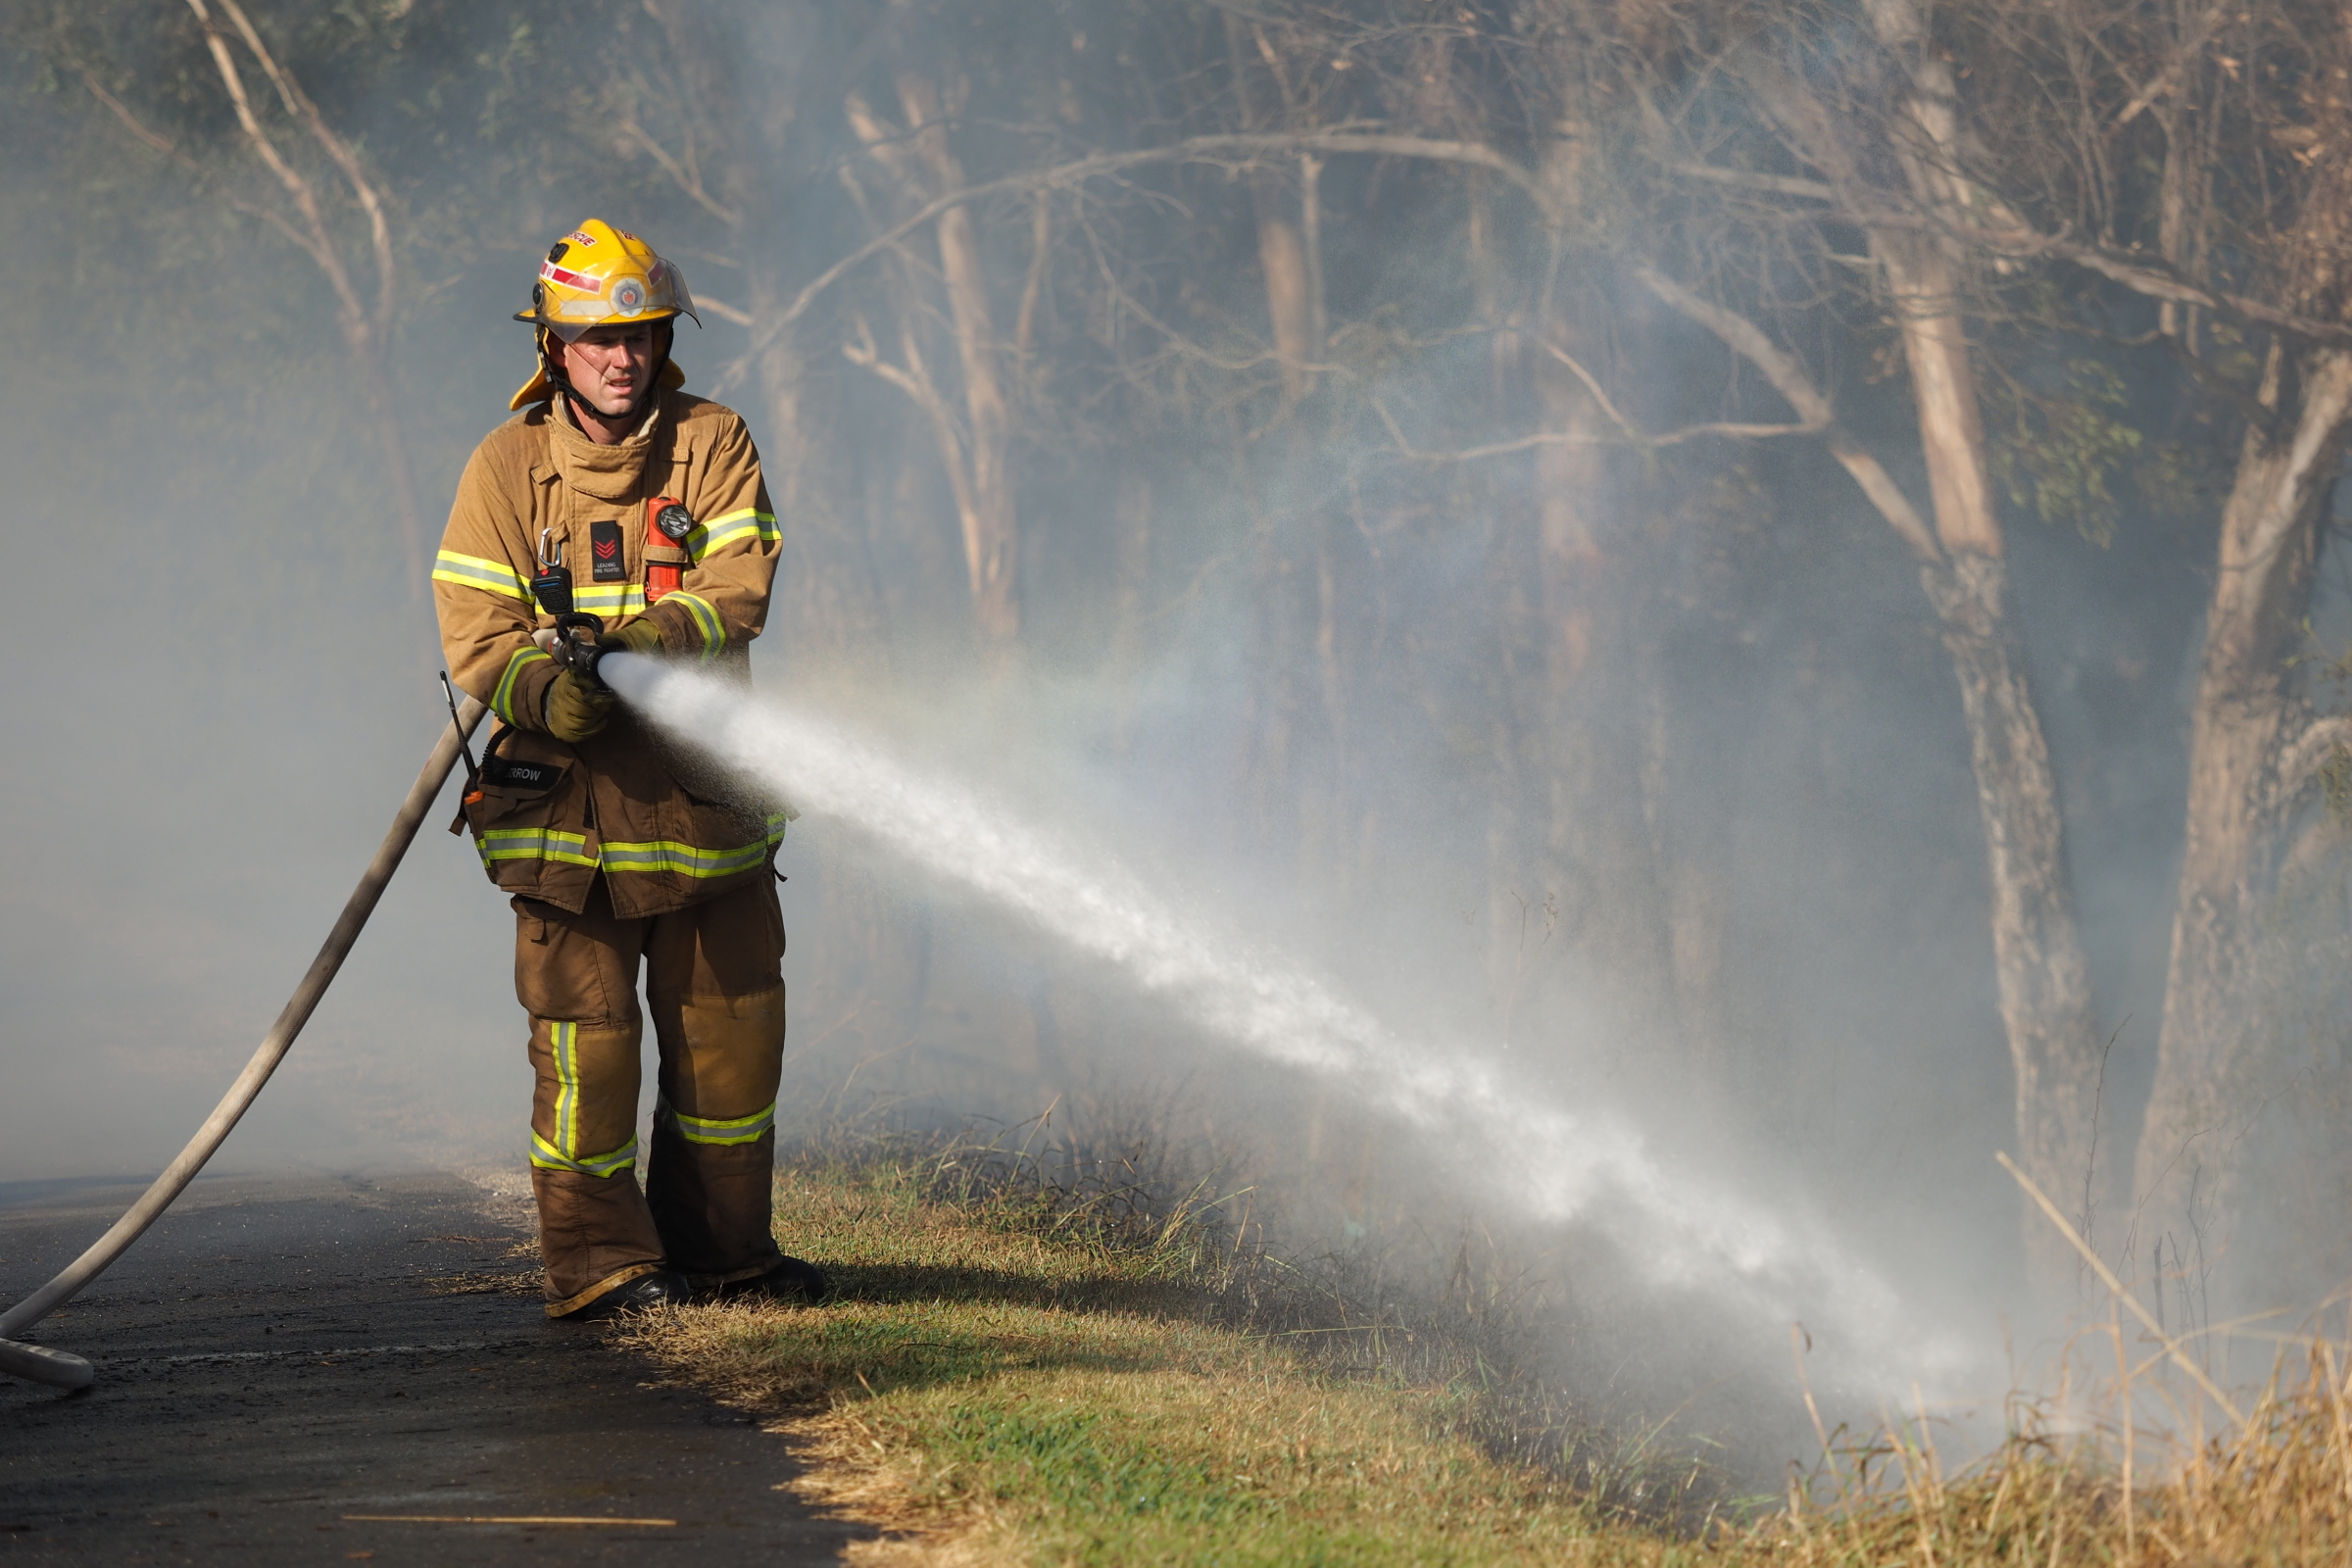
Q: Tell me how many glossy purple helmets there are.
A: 0